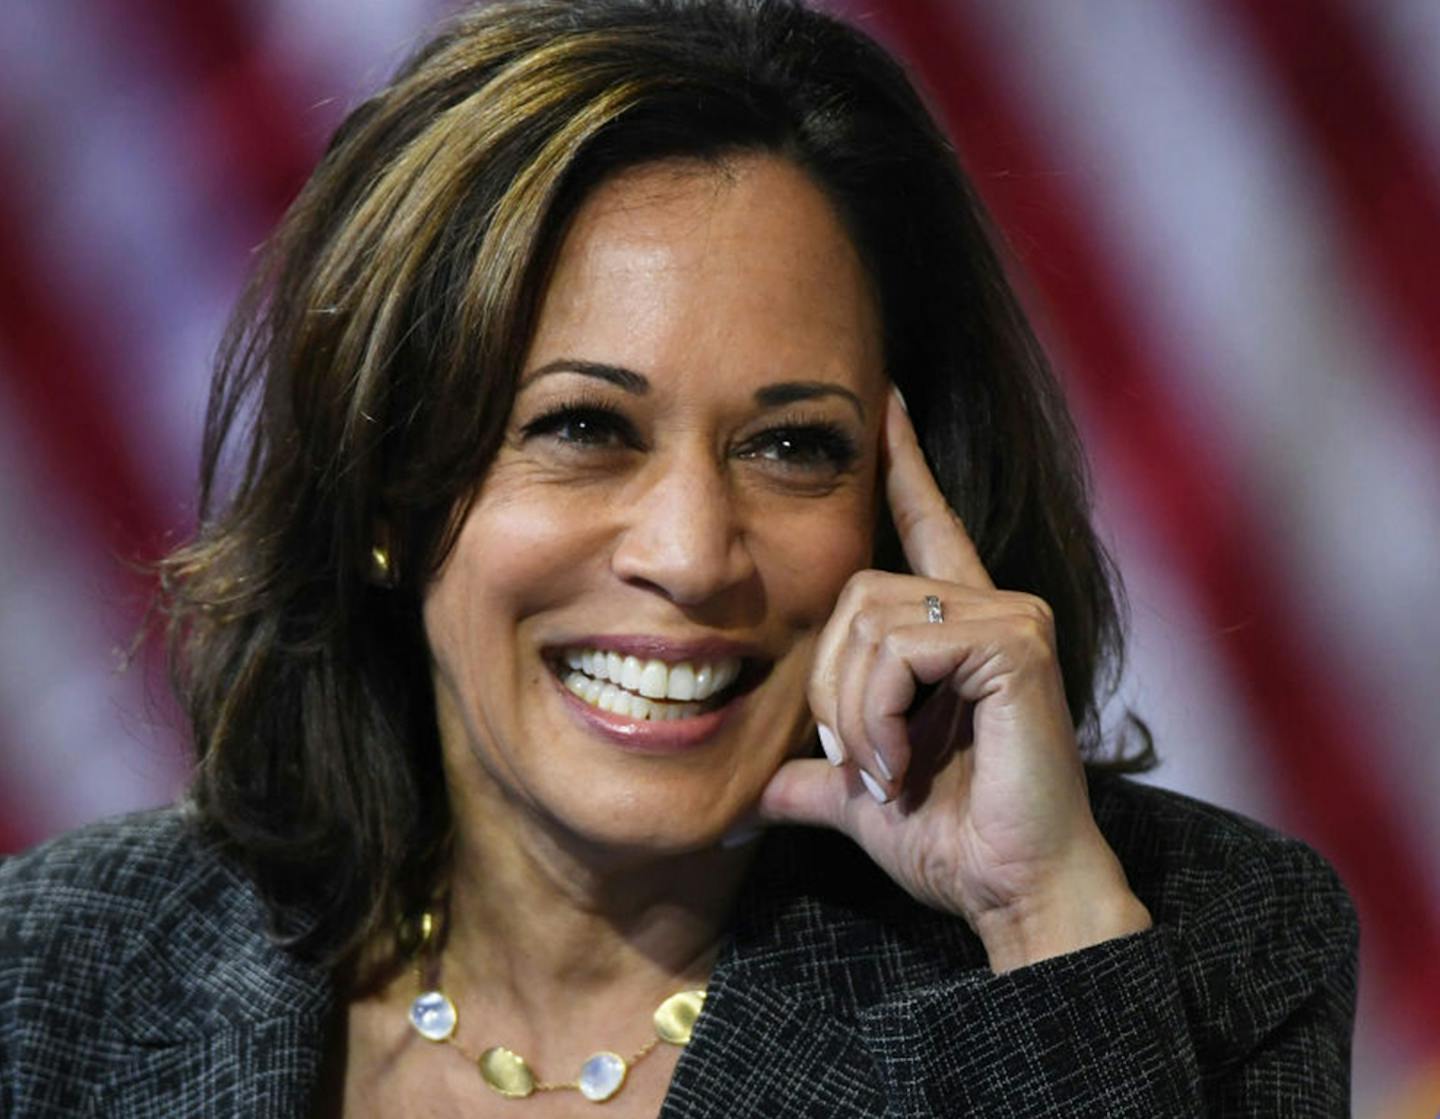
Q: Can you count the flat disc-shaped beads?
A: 4